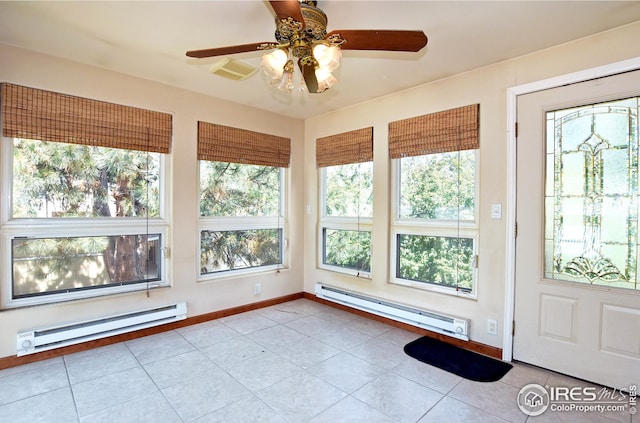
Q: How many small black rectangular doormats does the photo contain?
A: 1